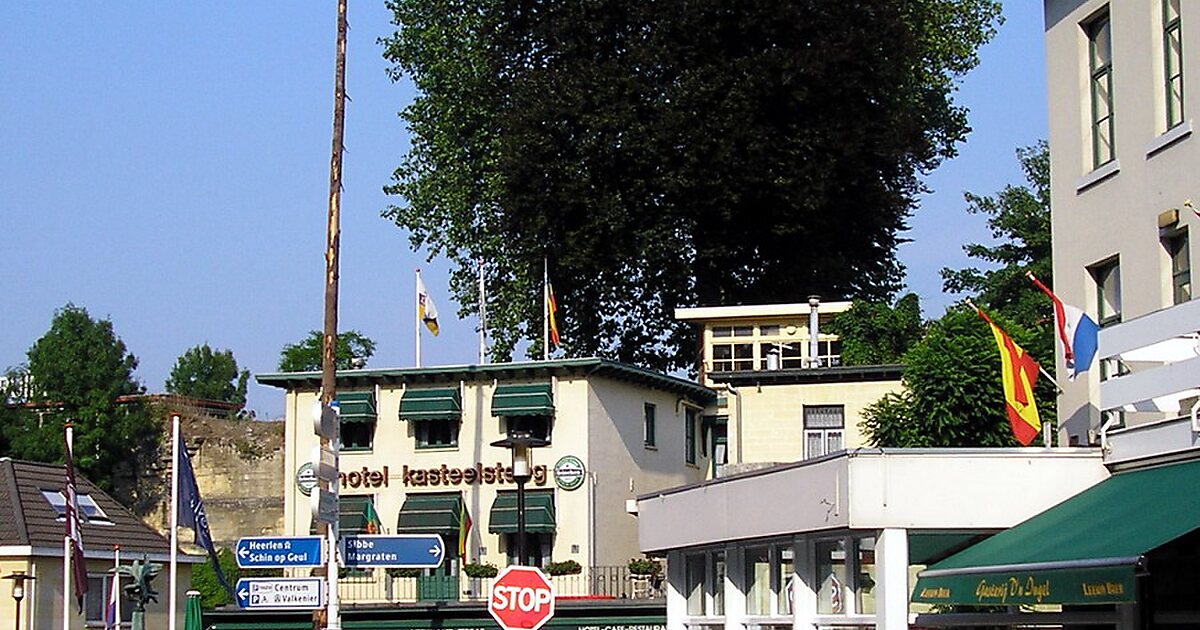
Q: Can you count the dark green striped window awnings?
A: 6